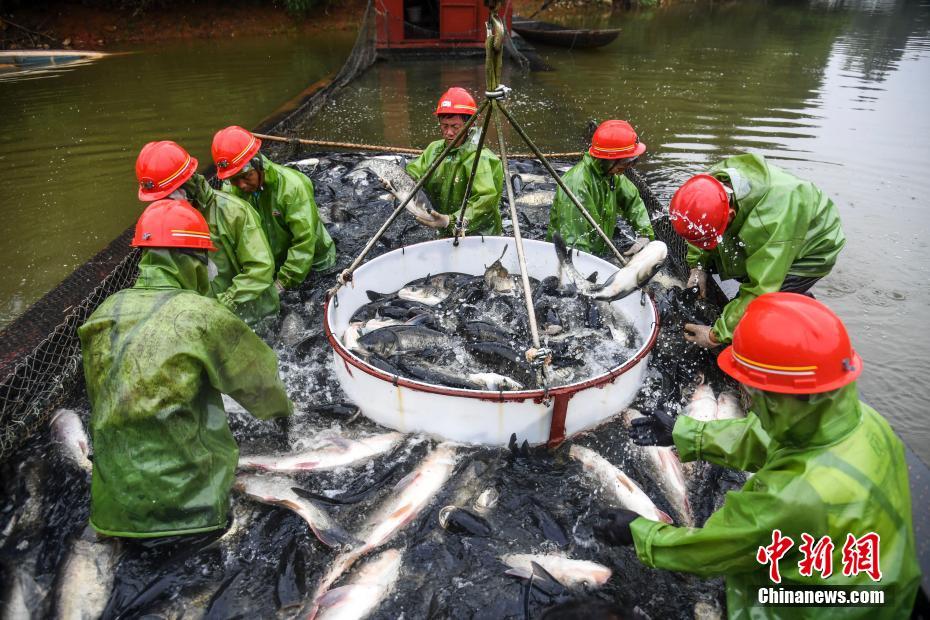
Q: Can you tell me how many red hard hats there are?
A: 7